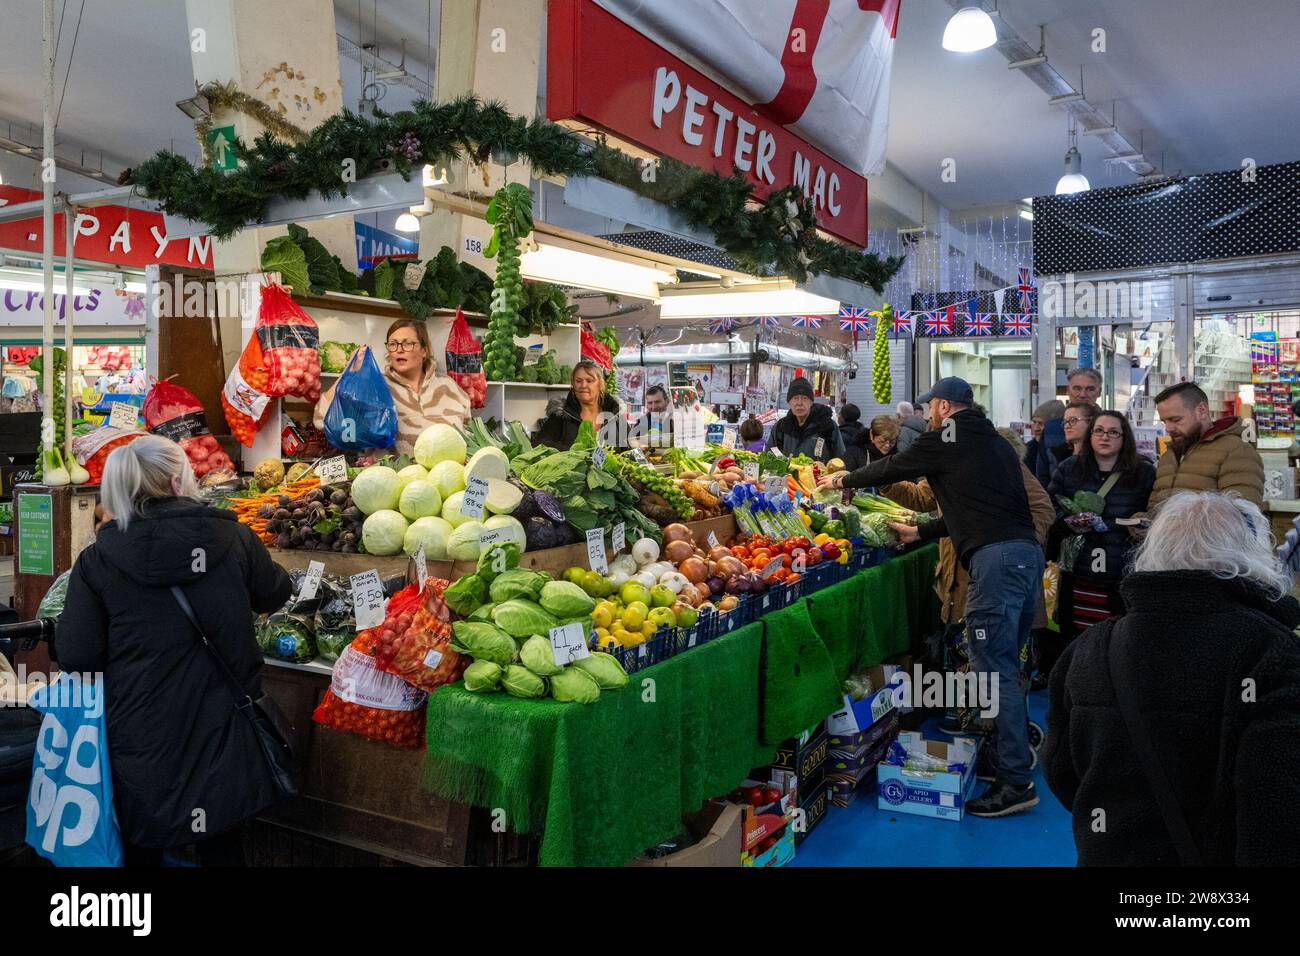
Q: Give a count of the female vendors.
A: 2